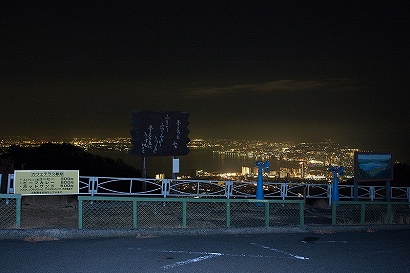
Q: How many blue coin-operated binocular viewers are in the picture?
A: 2